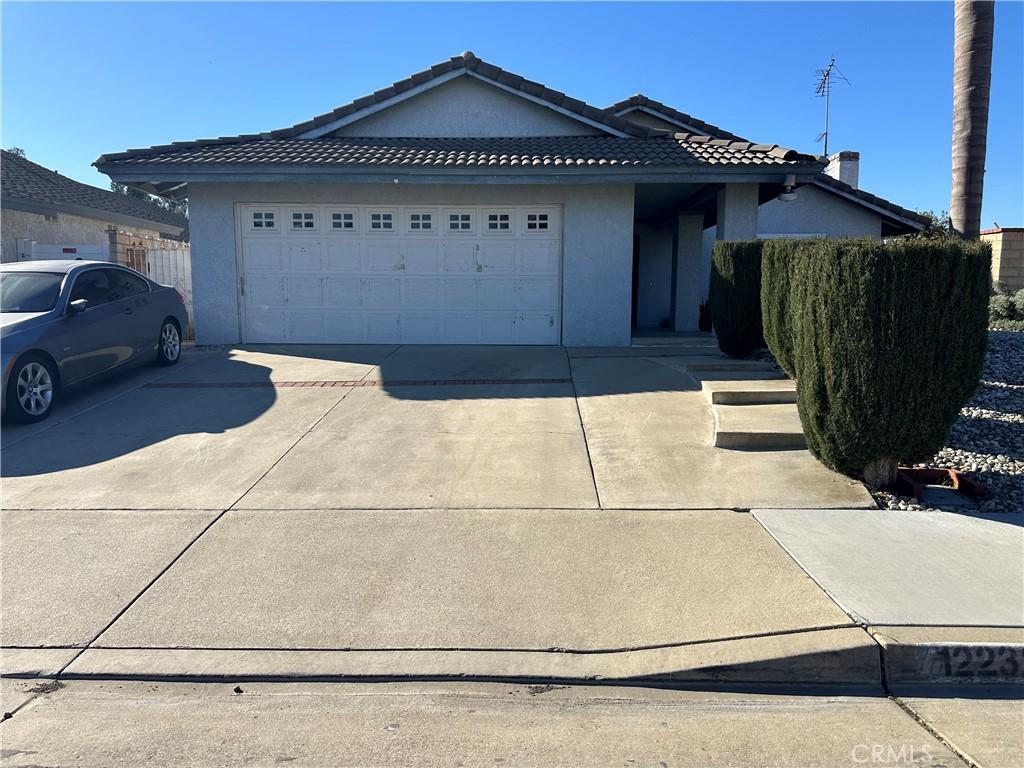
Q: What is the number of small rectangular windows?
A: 8